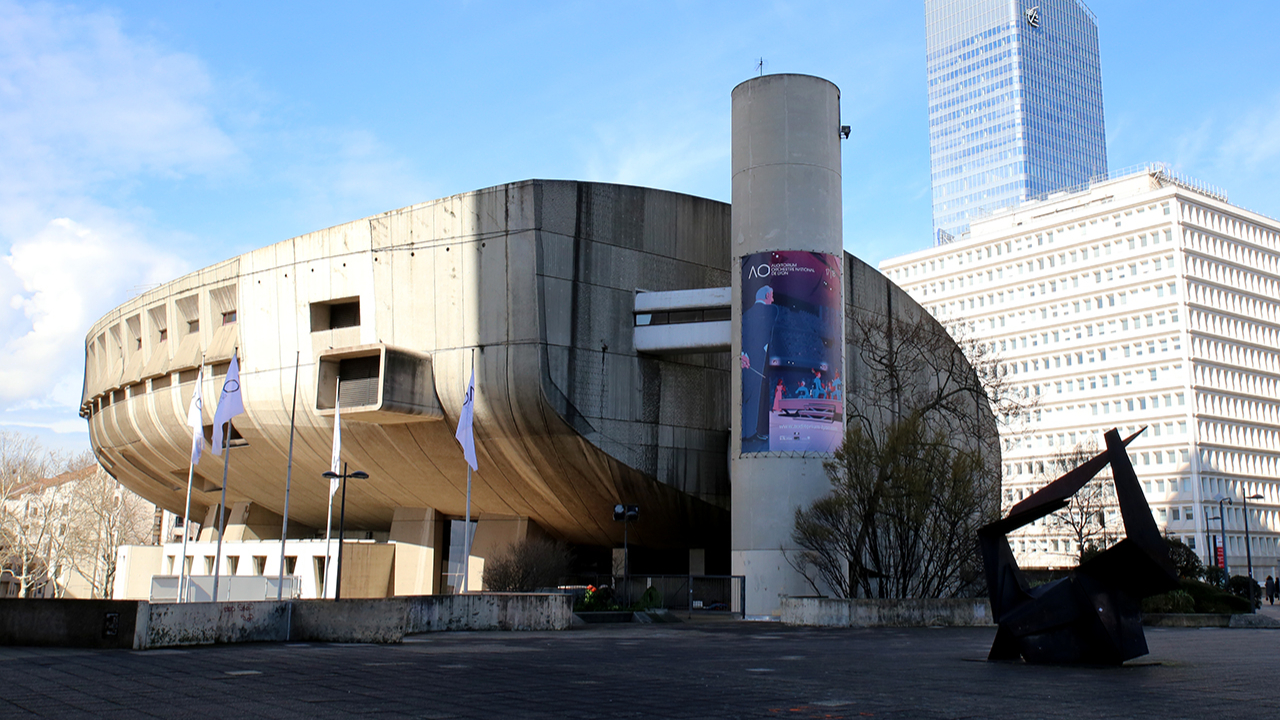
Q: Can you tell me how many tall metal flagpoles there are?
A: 5